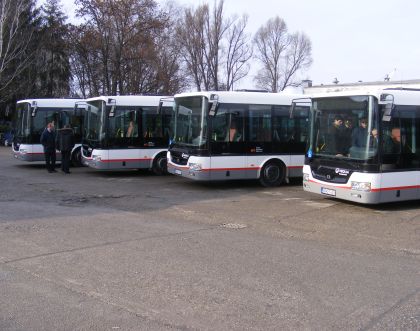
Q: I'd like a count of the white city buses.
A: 4